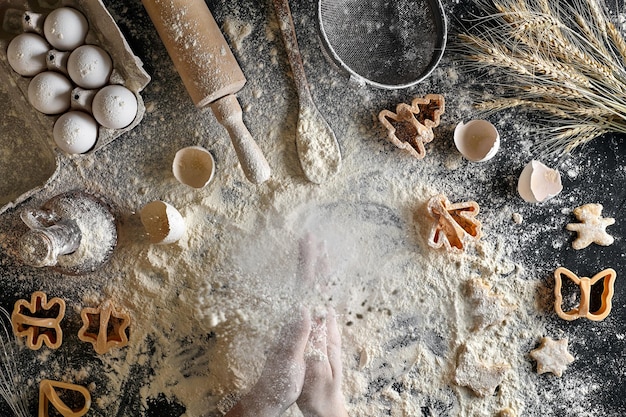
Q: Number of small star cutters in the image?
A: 1